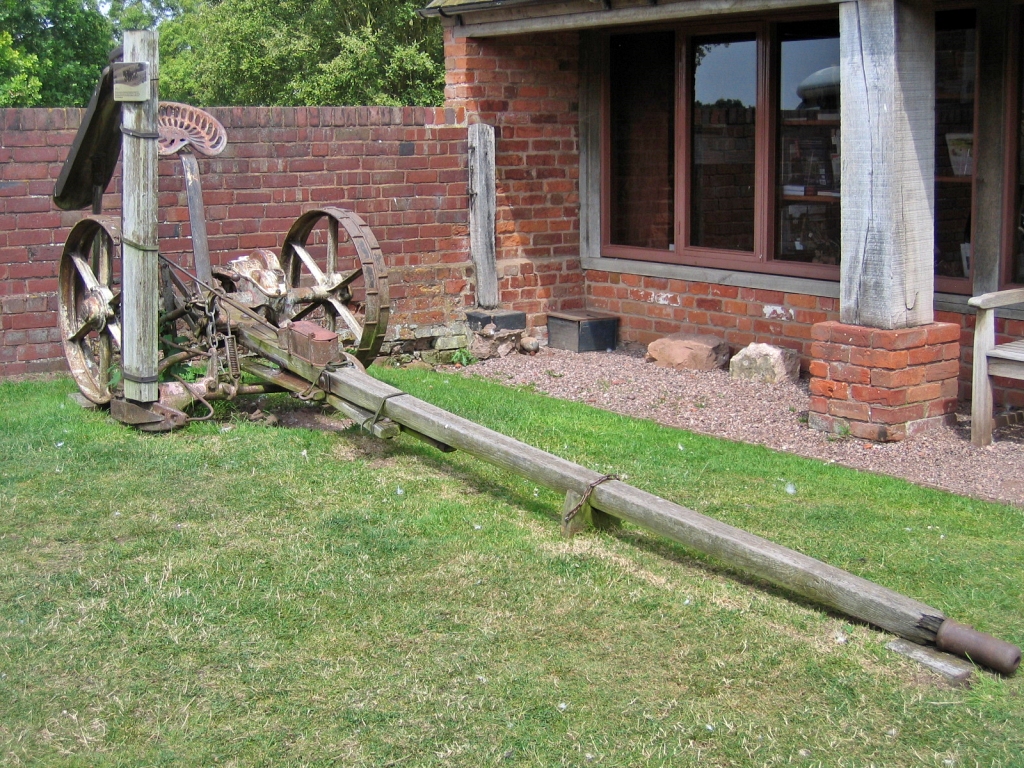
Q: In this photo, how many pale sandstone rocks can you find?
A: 2